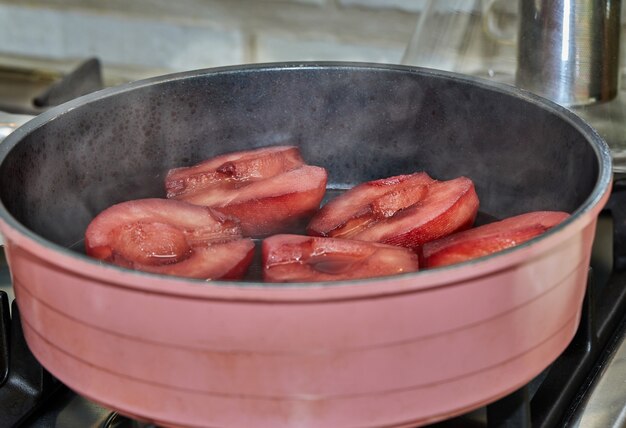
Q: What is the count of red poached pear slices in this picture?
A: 5